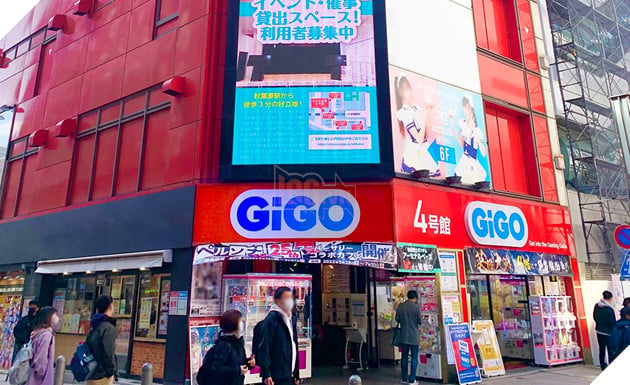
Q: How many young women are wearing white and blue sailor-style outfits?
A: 2